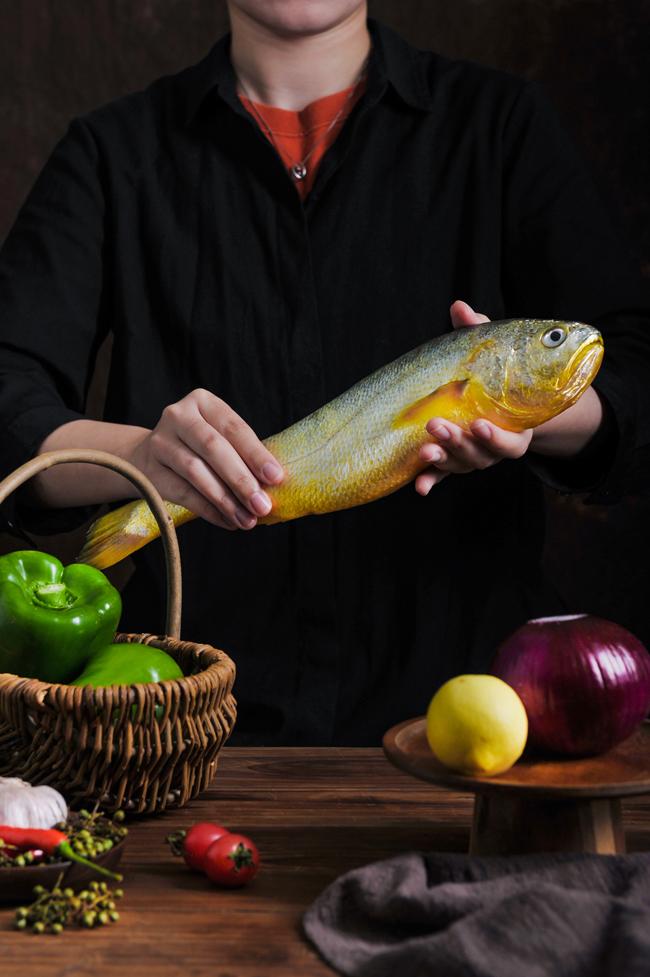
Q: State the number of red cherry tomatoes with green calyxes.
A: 2